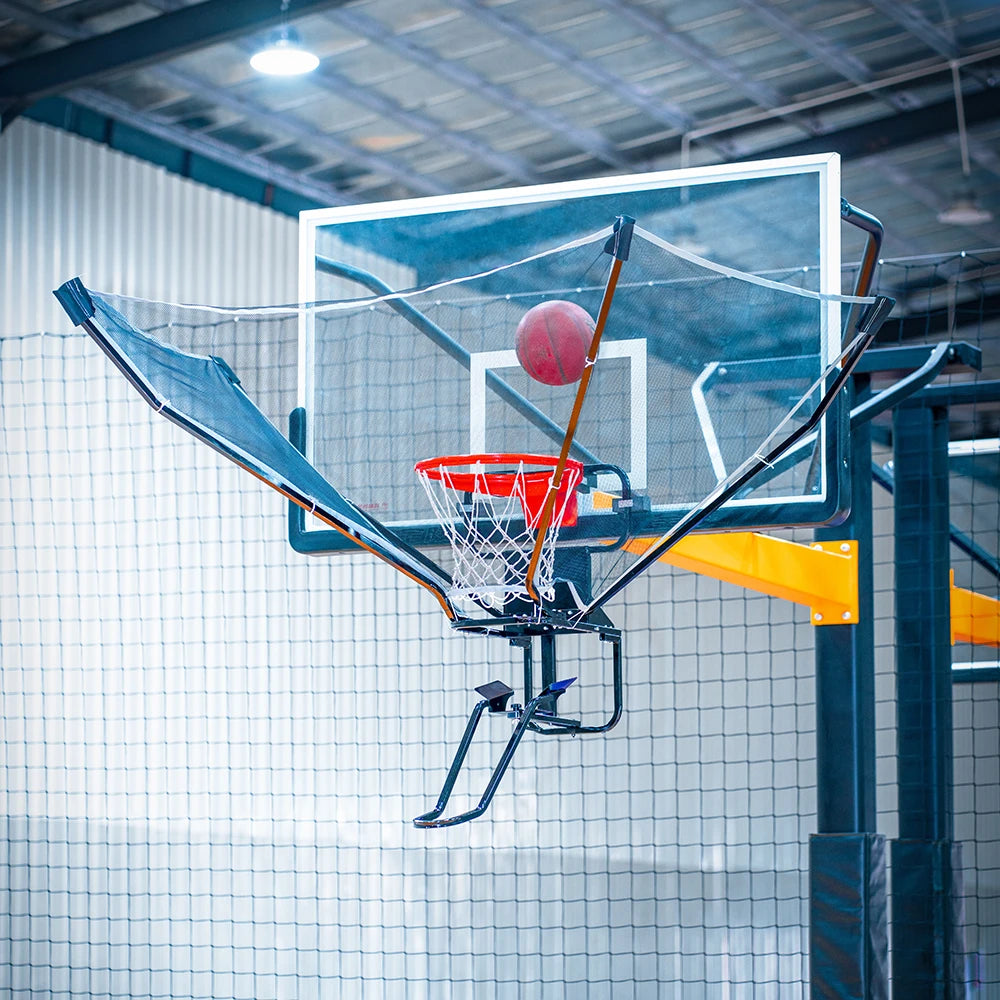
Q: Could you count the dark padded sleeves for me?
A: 2